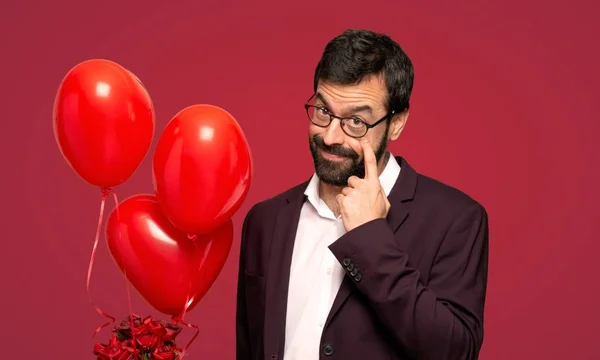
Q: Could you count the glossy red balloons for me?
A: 3